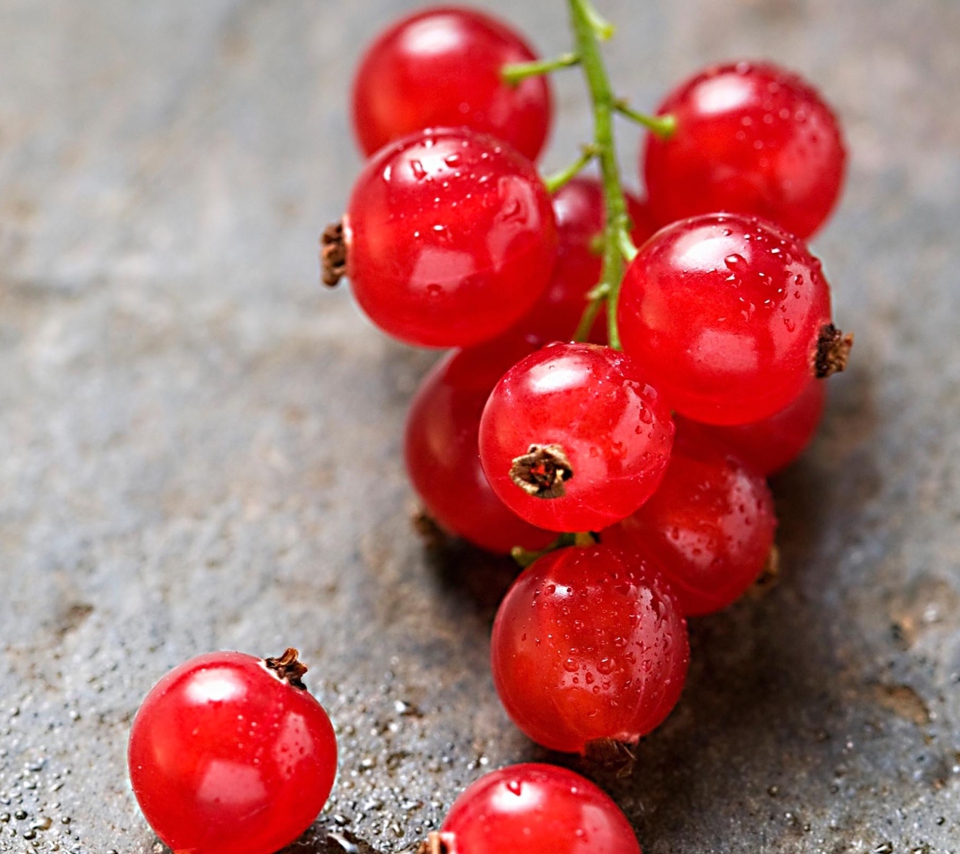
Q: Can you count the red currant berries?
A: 12